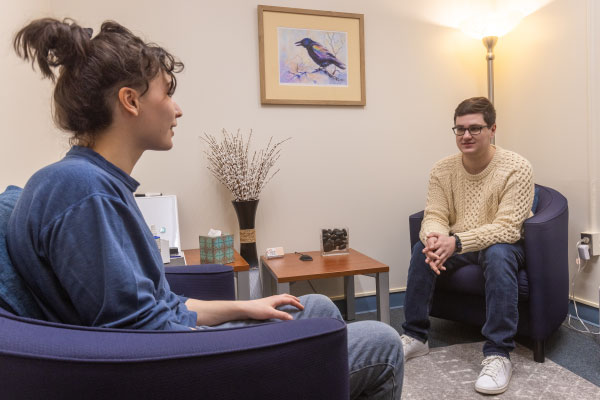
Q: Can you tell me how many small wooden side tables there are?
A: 2